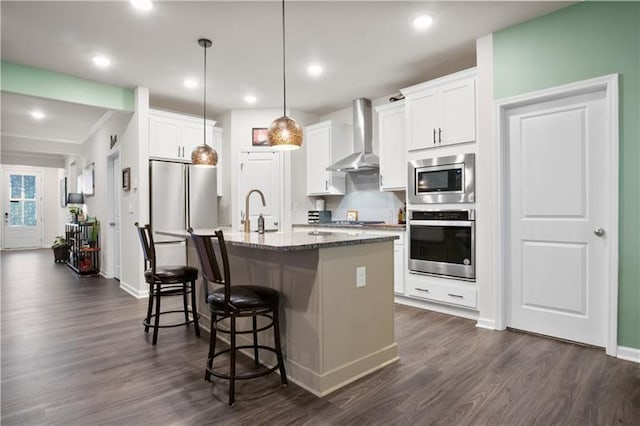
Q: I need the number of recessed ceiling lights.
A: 7